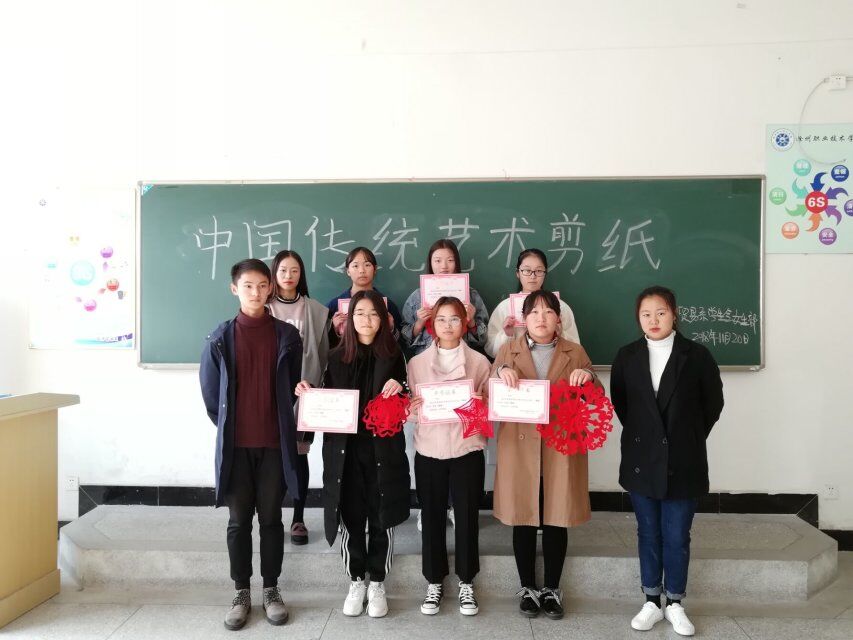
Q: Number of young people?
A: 9